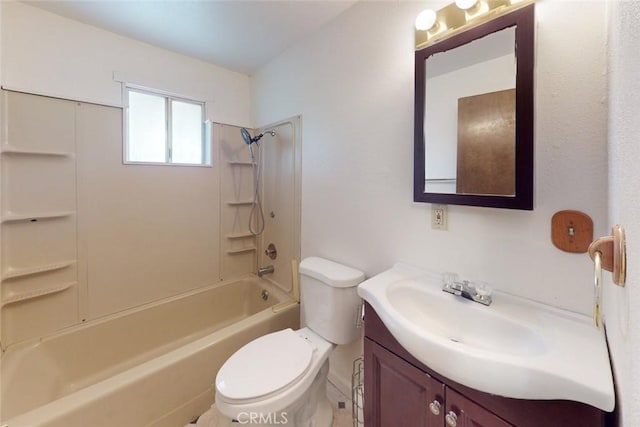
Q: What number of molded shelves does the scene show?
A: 8